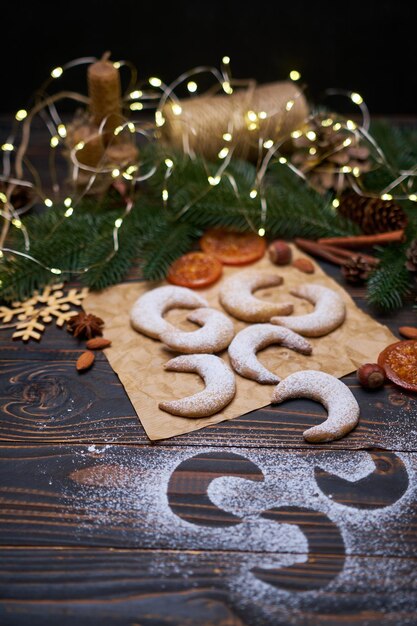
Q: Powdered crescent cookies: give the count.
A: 7